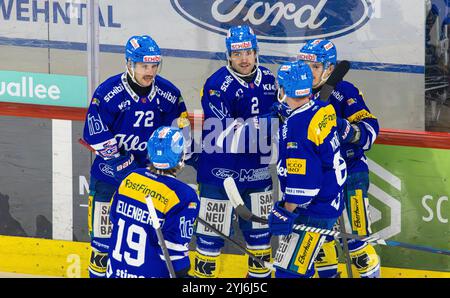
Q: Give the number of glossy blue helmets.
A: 5